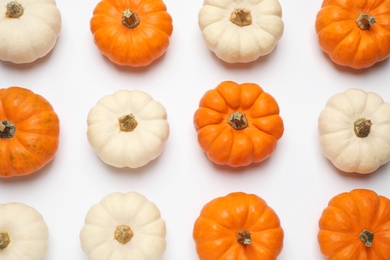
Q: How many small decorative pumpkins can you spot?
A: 12